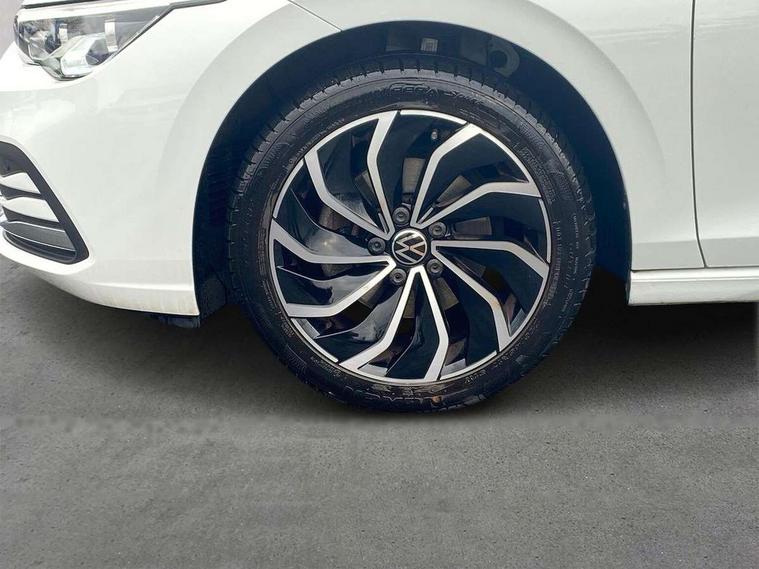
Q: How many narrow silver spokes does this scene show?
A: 10